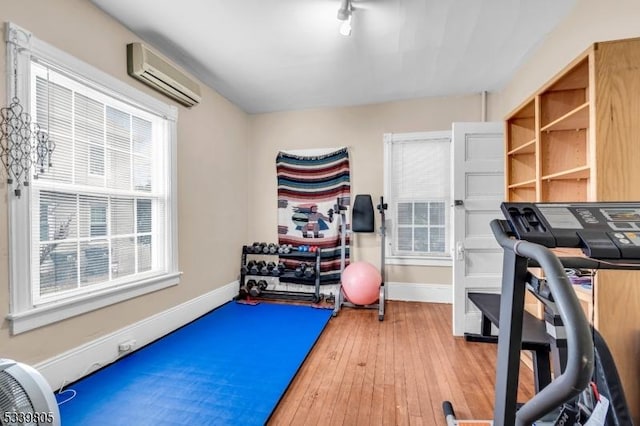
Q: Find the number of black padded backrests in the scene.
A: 1